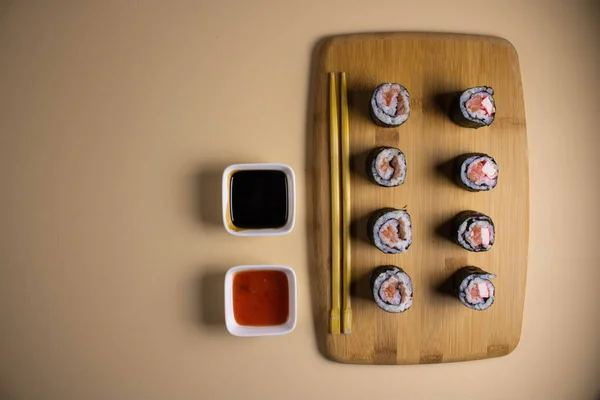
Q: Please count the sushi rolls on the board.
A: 8